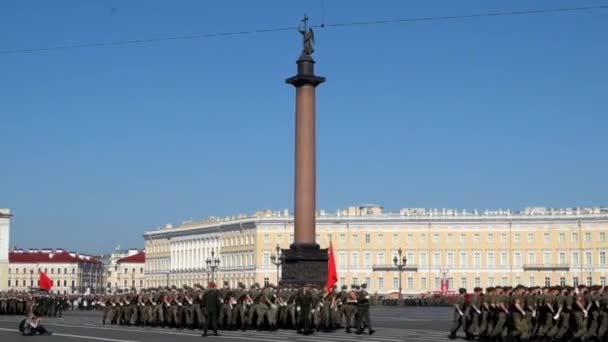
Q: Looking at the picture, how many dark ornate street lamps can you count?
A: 3